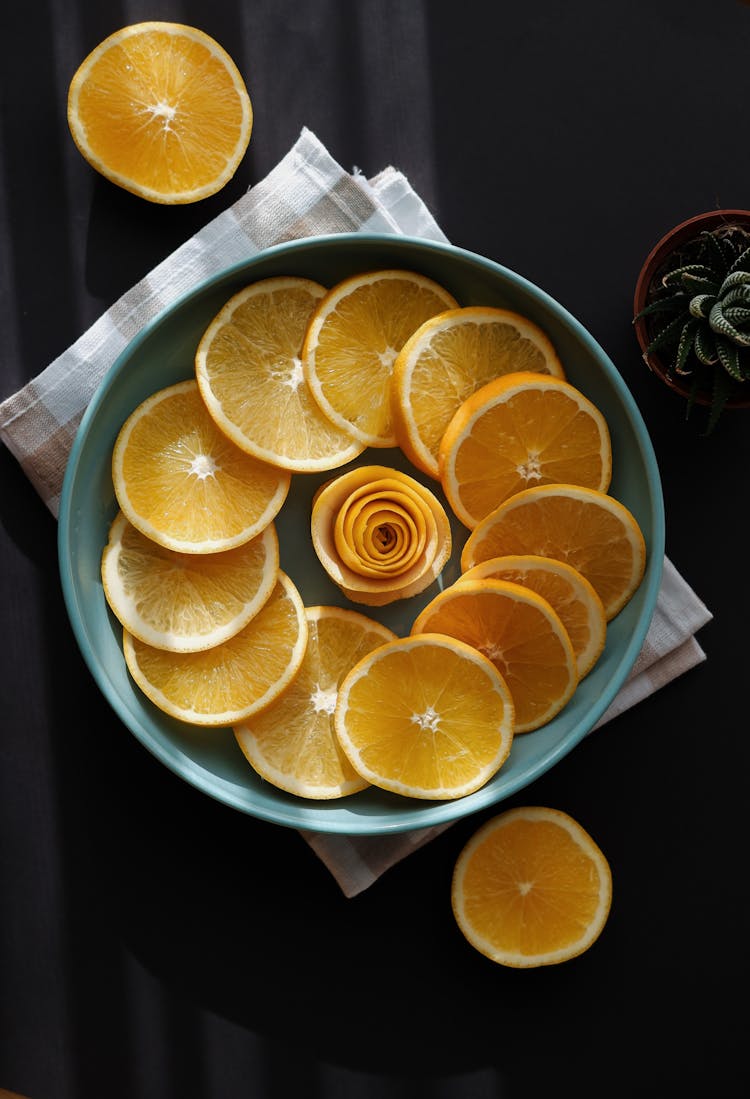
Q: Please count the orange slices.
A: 14